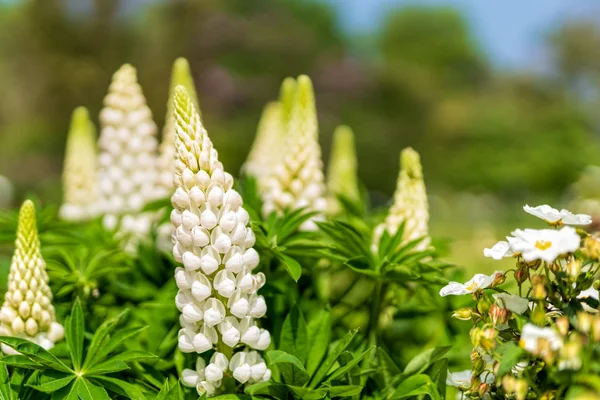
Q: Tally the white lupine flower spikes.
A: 10